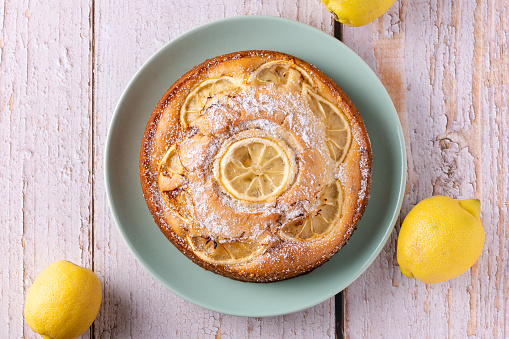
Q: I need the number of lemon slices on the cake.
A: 7